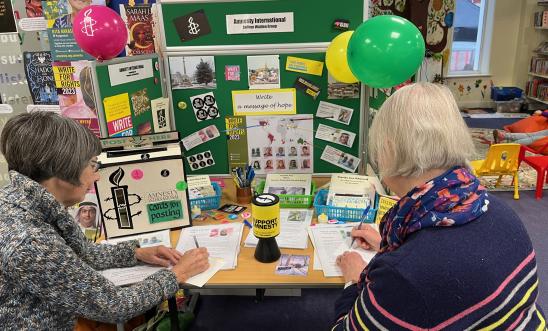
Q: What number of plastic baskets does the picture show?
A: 3